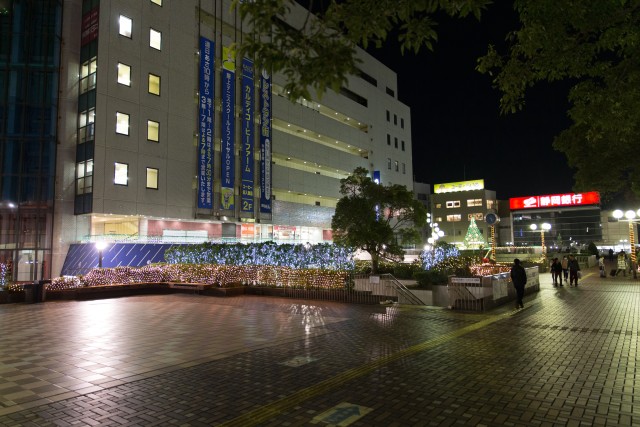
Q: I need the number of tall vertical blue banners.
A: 4